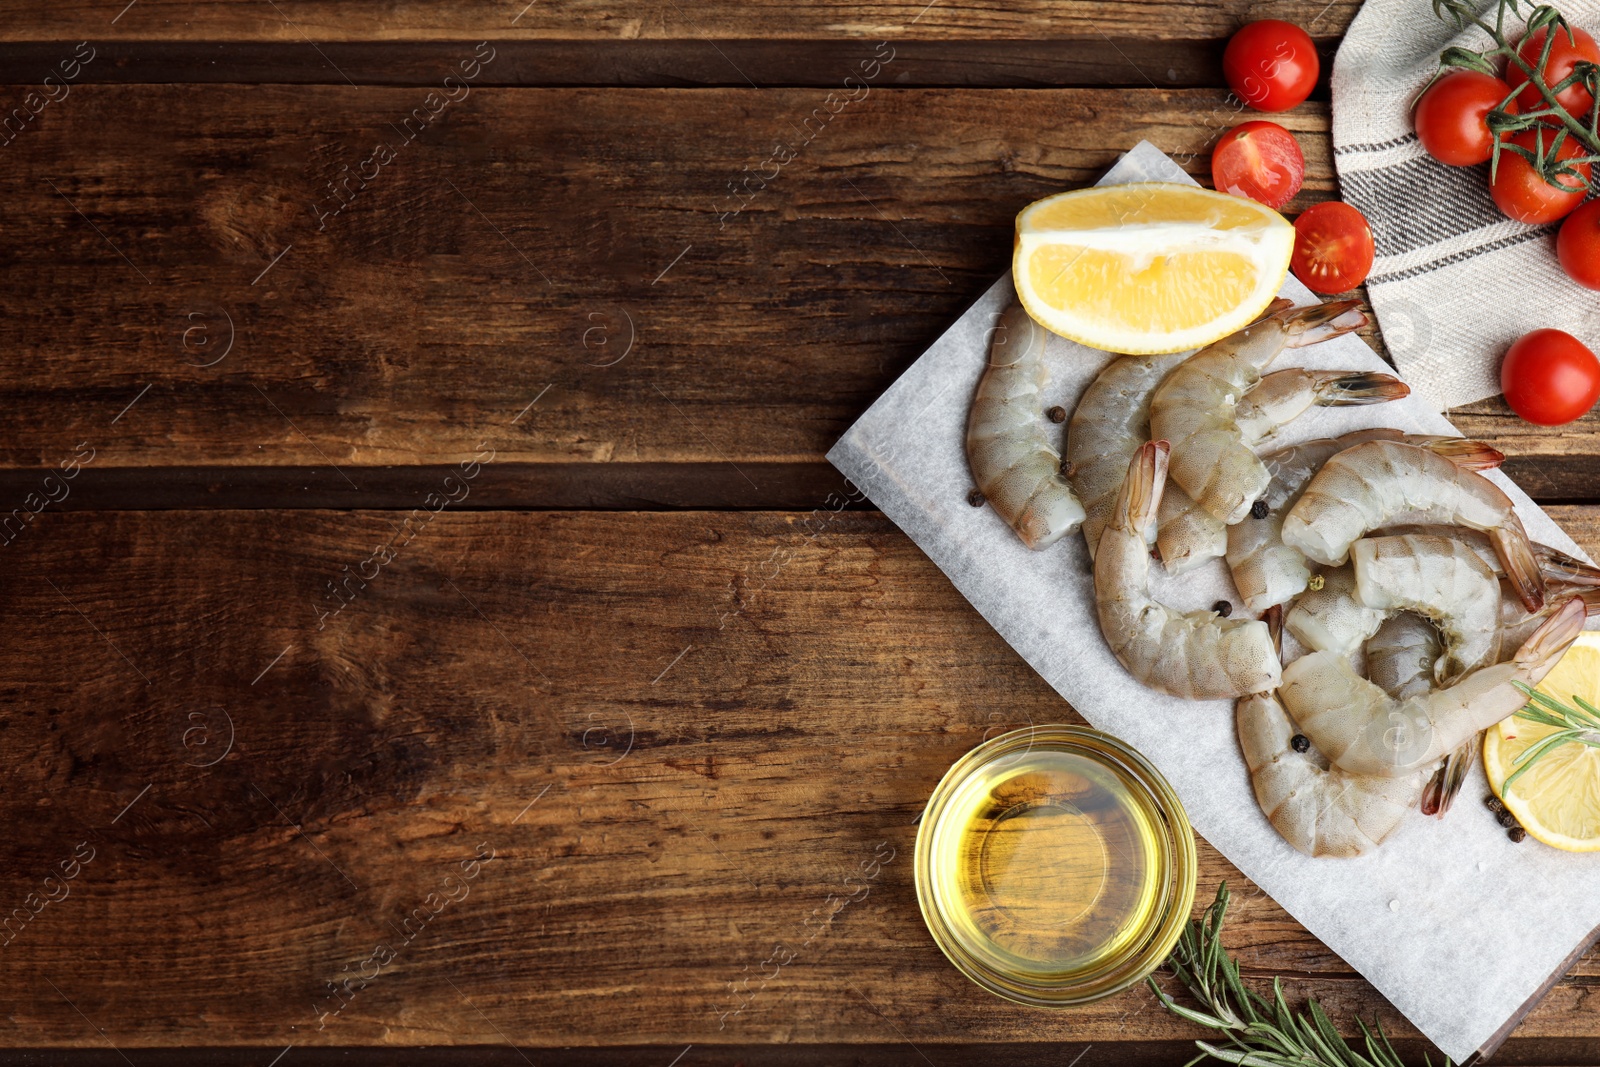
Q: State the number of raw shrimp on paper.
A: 12